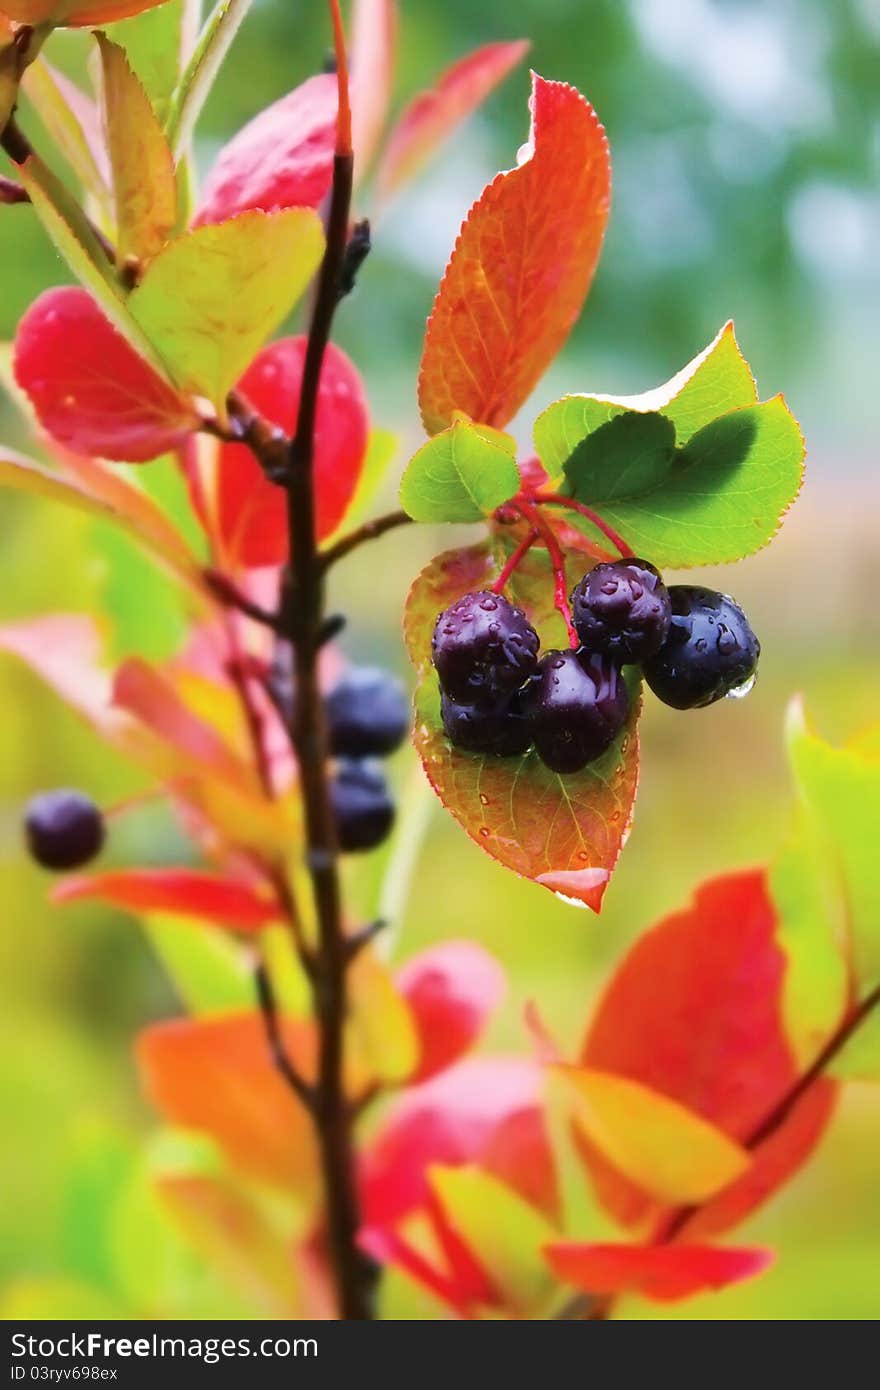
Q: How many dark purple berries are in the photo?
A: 8